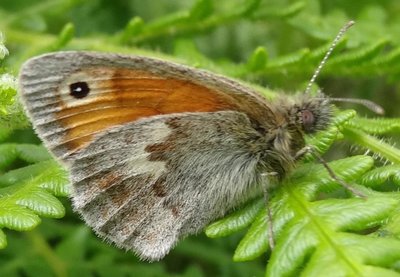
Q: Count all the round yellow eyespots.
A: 1